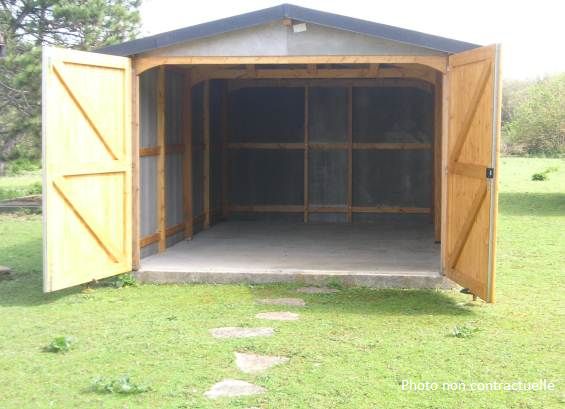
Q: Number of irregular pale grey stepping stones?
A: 6